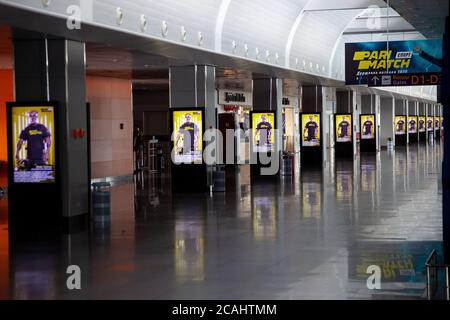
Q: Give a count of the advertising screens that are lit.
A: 11